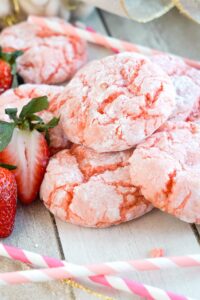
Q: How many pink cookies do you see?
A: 6